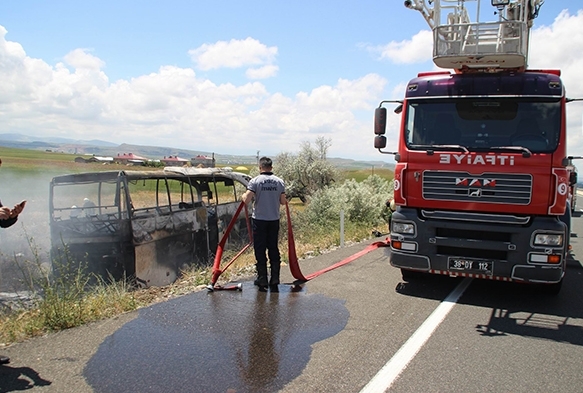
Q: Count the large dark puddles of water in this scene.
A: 1